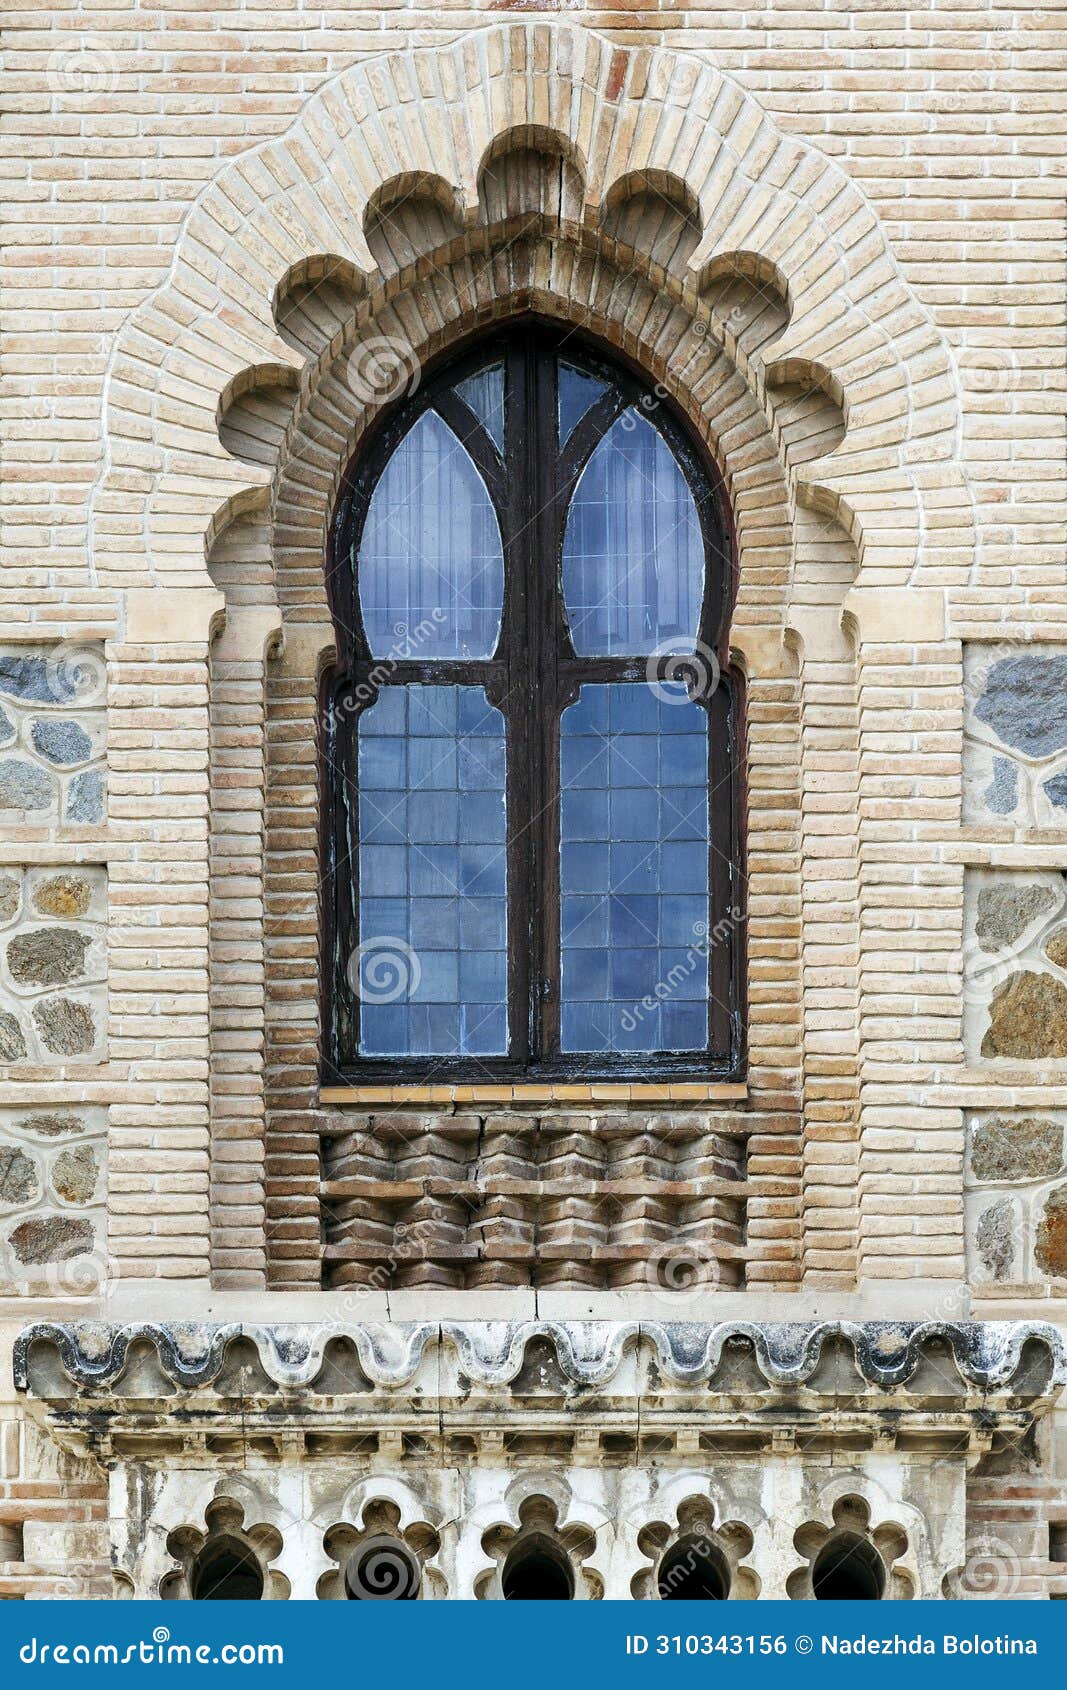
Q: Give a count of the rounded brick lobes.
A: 9